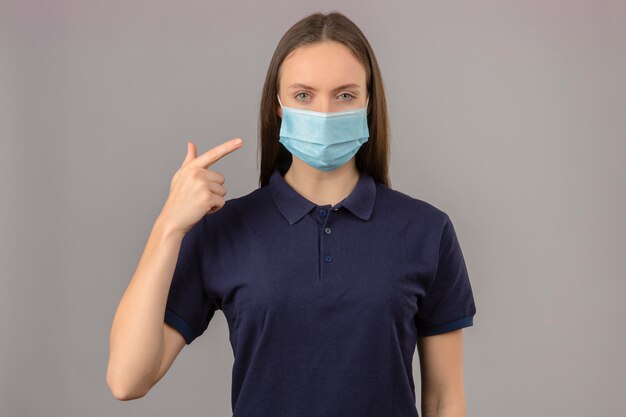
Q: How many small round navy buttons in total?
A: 3